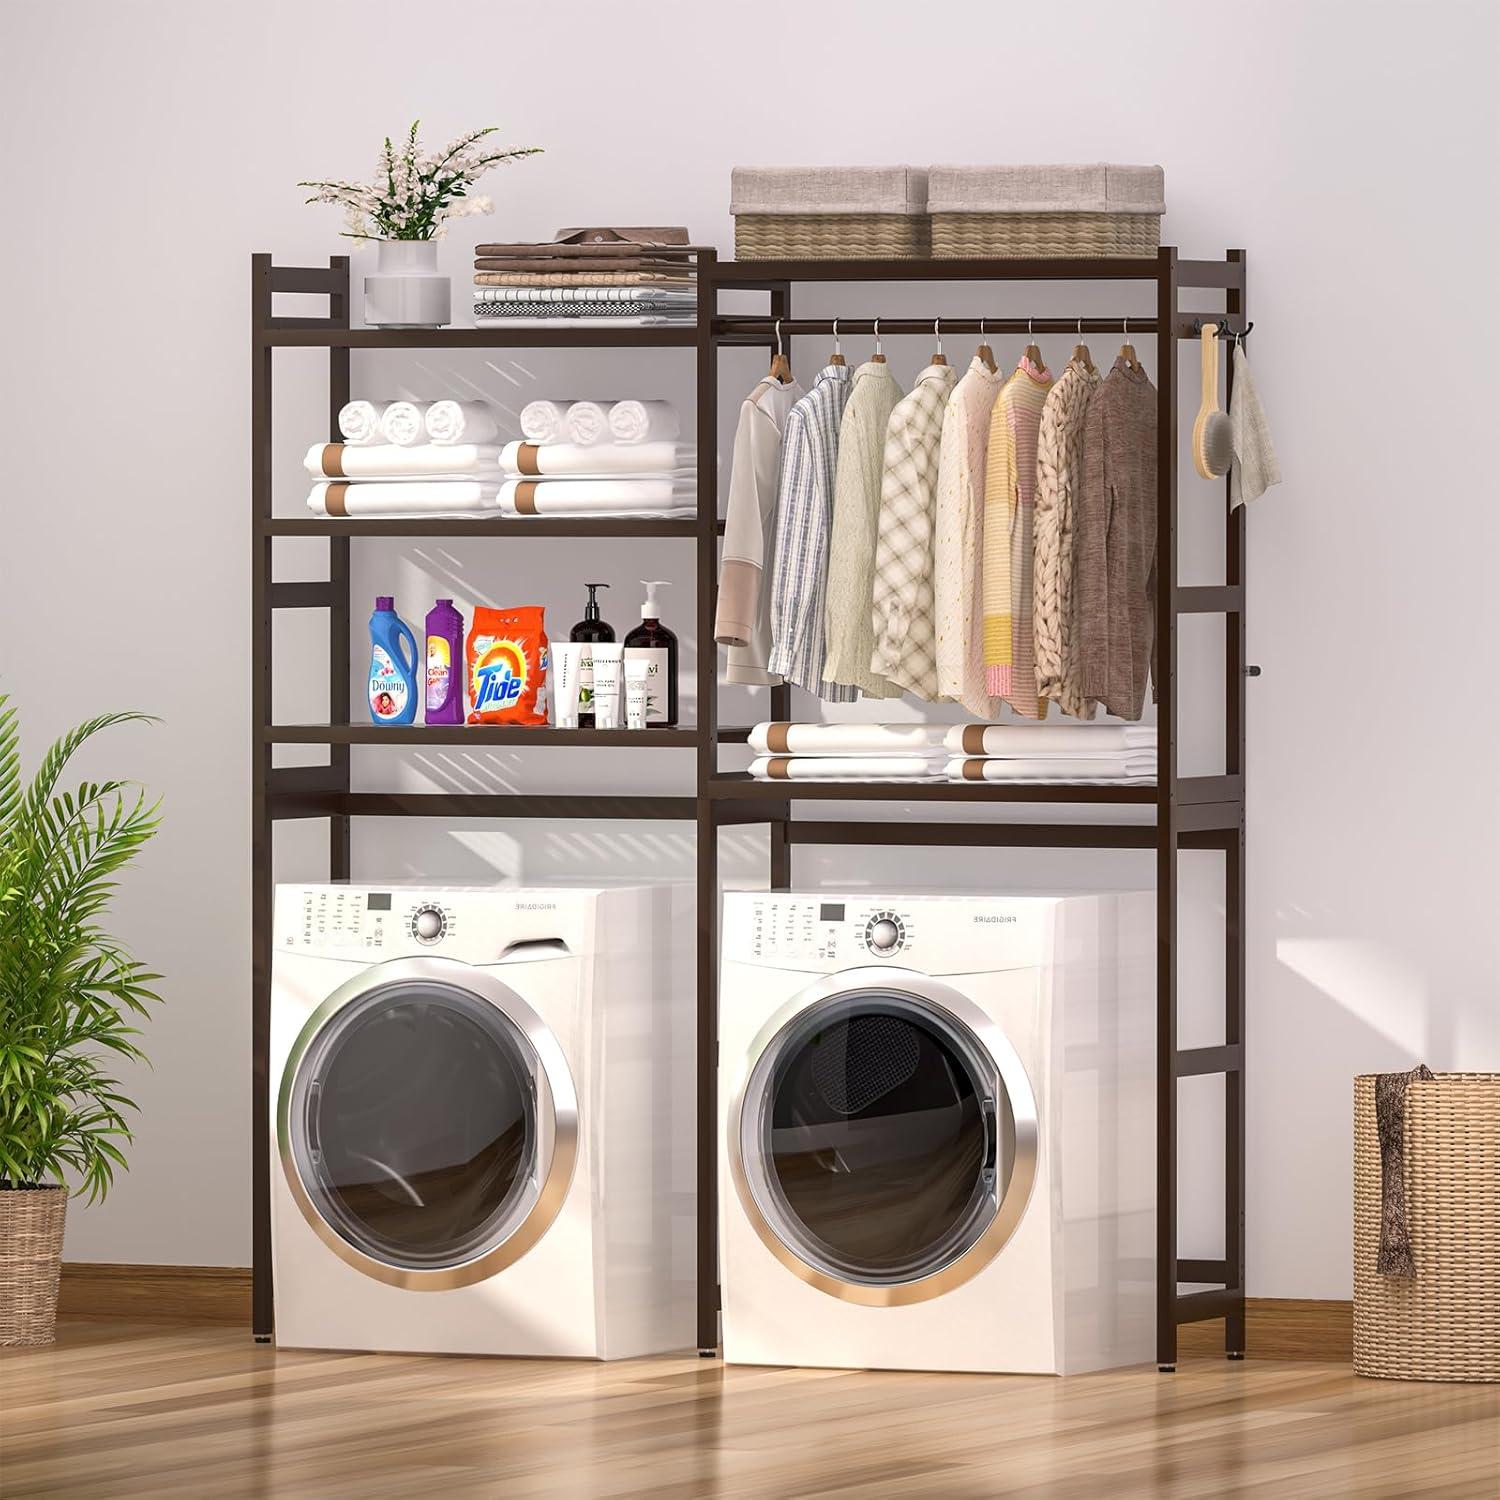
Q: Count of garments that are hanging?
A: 8